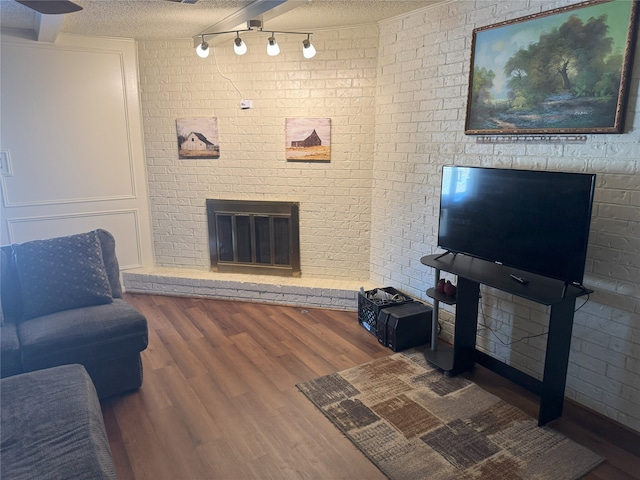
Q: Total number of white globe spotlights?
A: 4